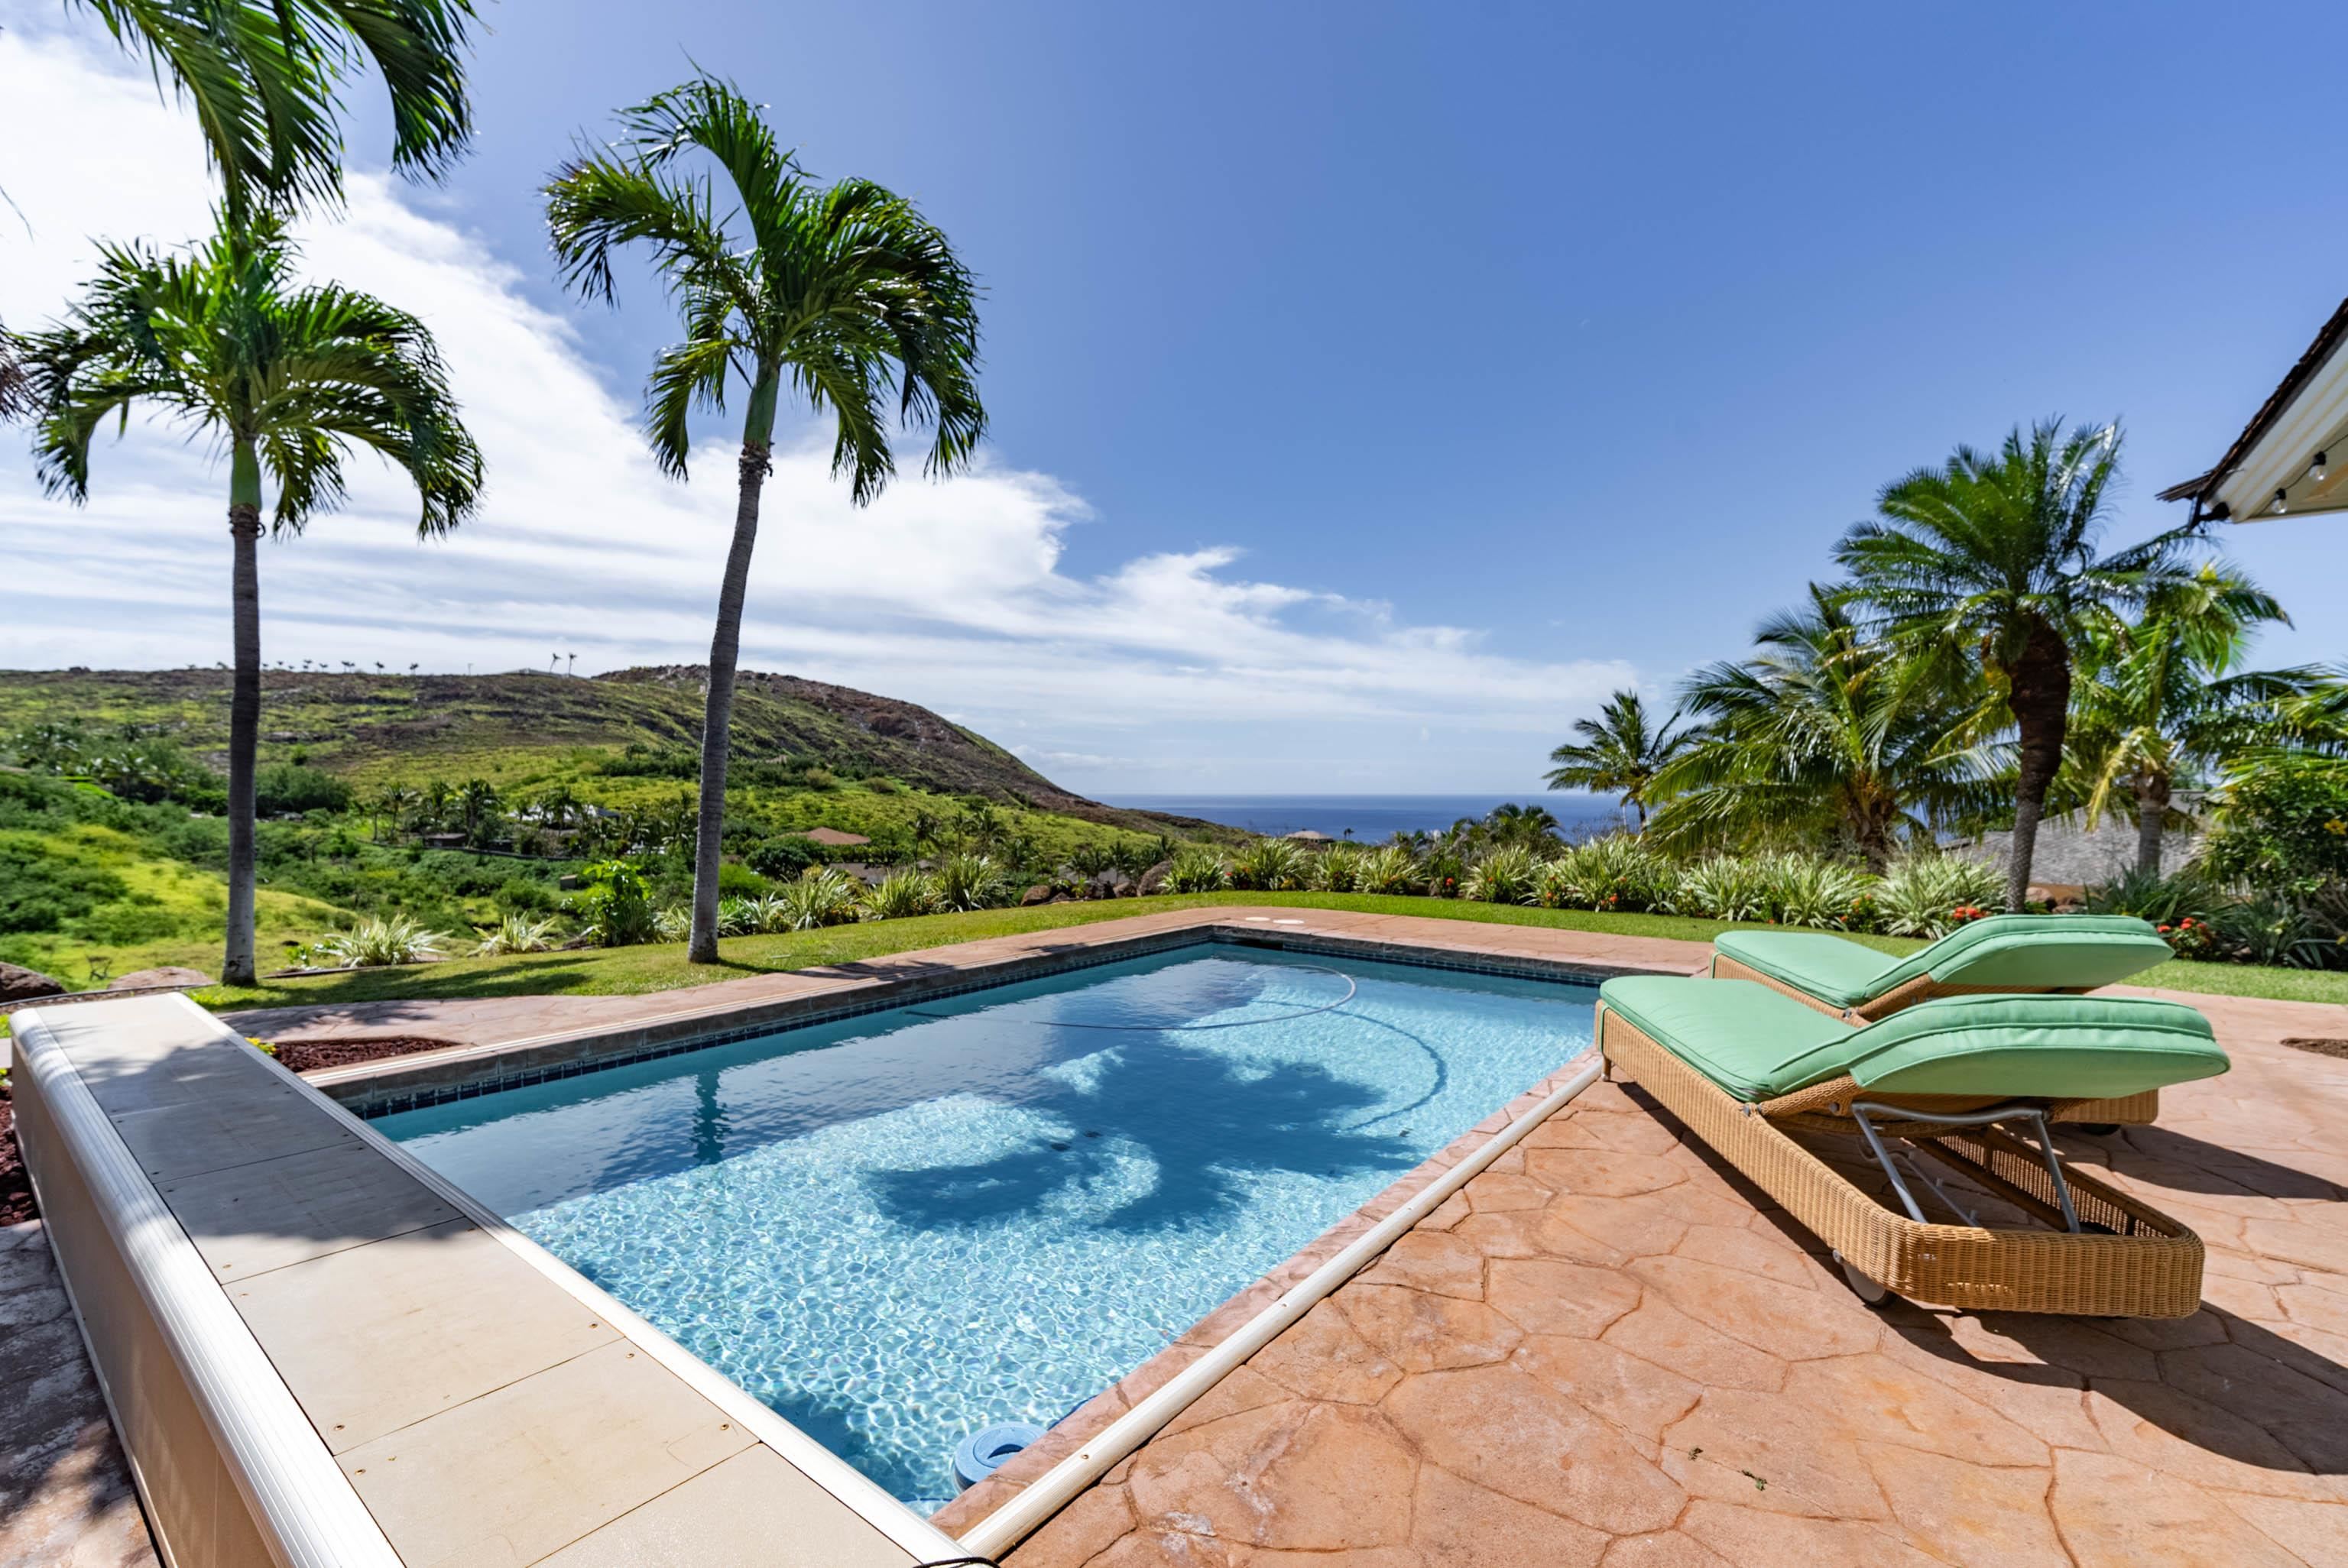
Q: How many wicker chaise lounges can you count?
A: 2